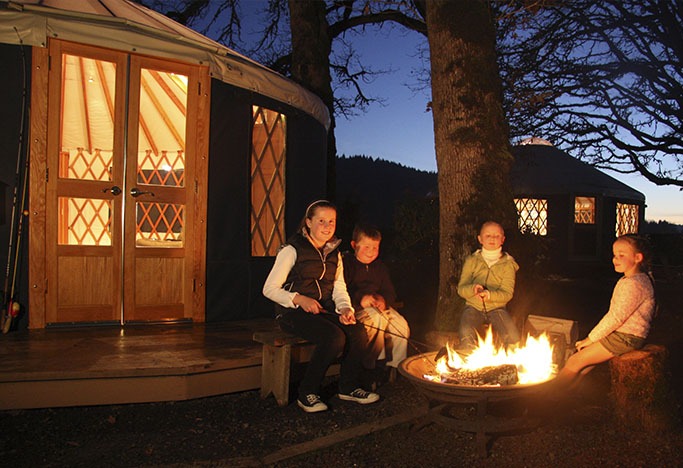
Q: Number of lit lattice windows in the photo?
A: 4